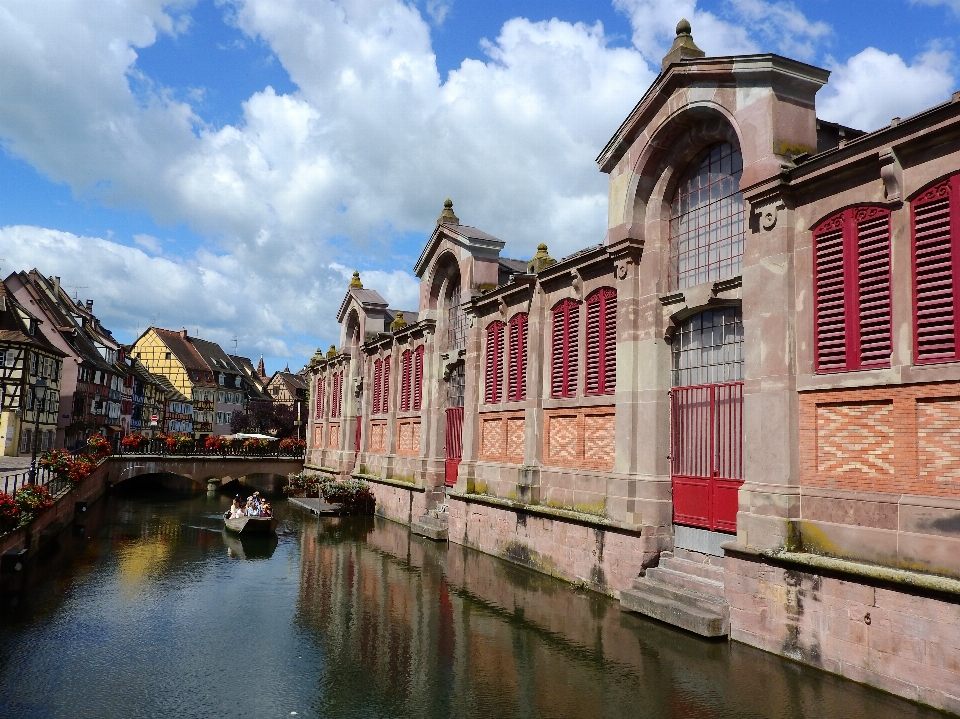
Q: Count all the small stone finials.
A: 7